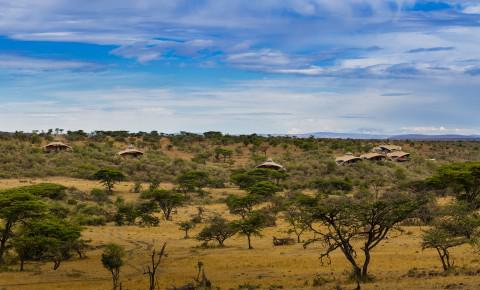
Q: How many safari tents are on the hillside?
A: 7